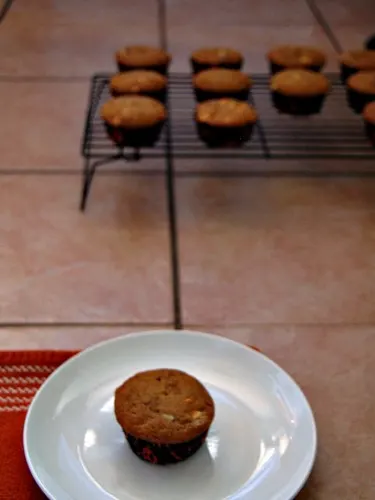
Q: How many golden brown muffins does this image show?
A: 12